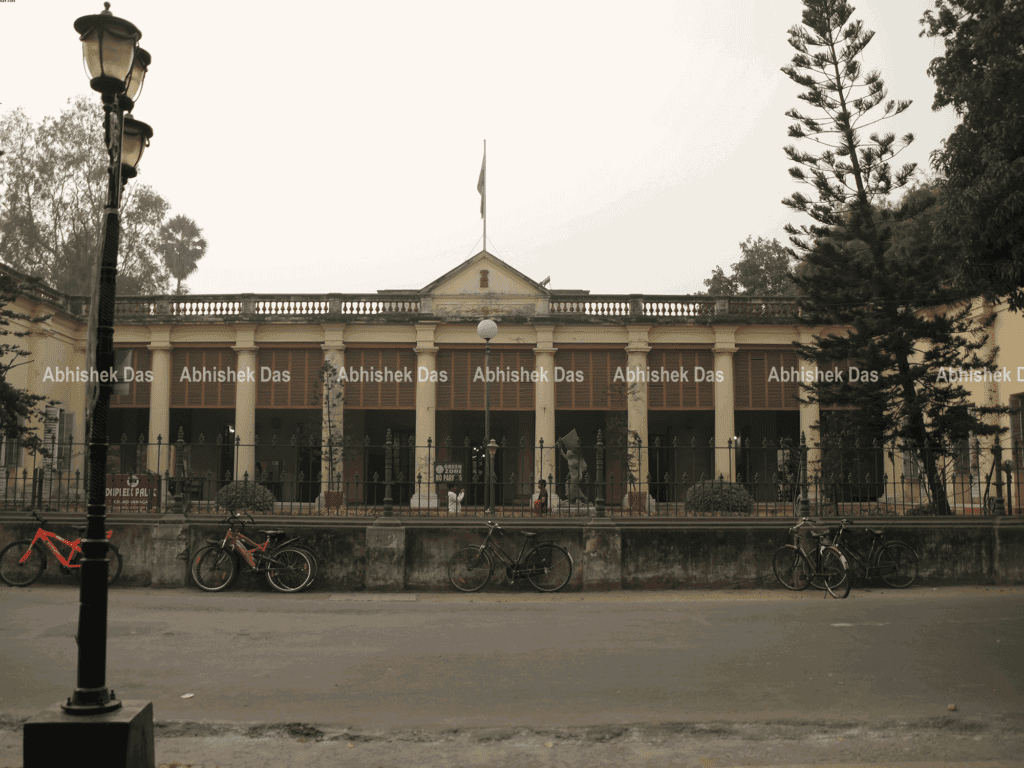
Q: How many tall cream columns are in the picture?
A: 8